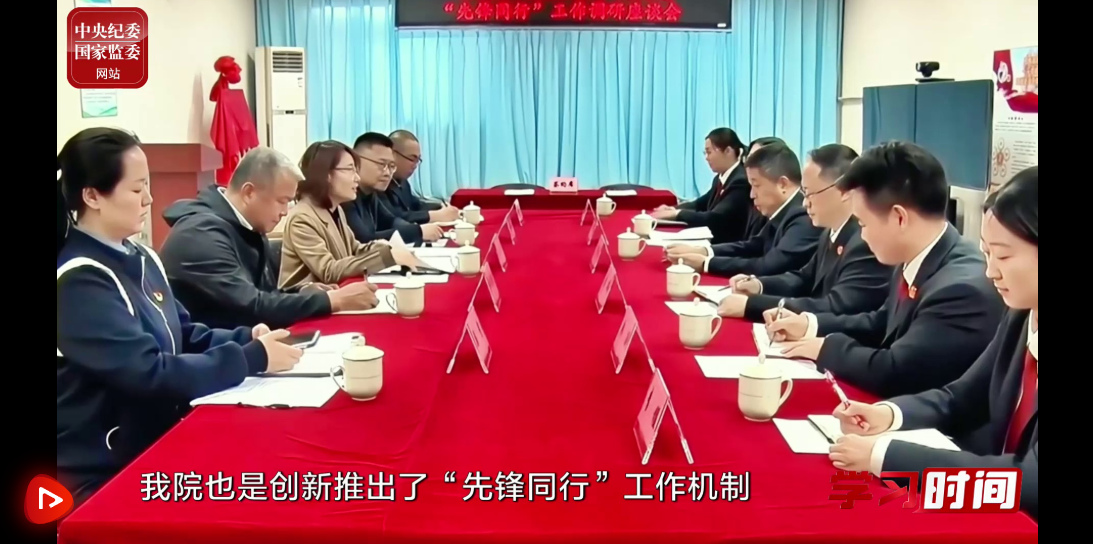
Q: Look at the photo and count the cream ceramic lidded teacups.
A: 11